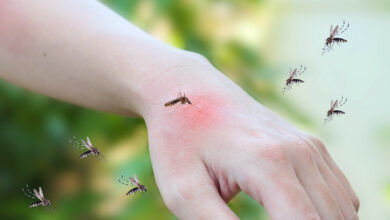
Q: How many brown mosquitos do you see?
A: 1